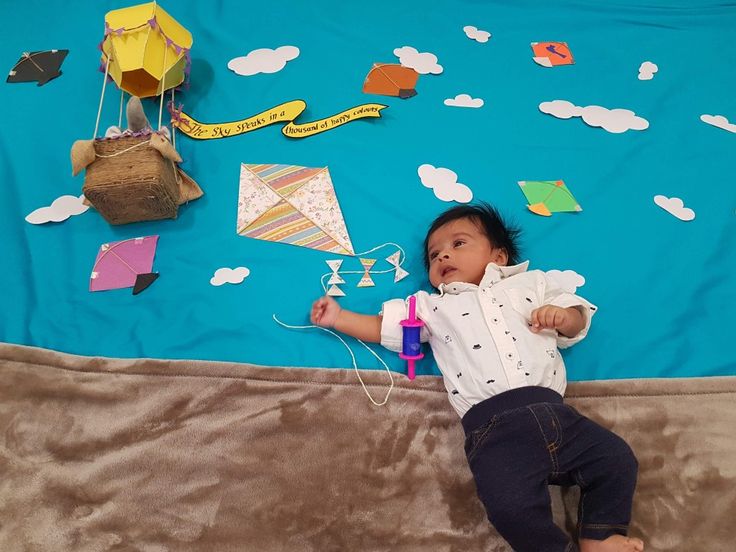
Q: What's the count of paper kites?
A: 6